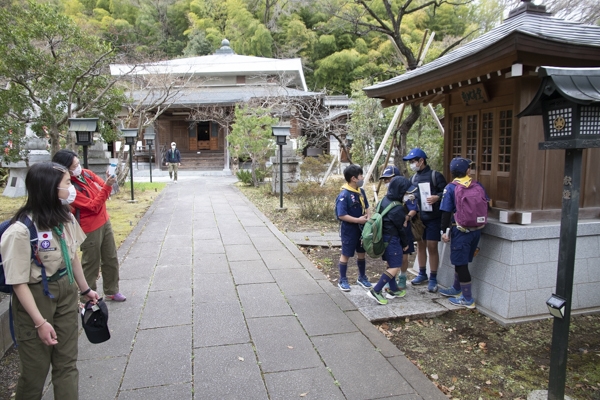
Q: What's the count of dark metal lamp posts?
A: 5